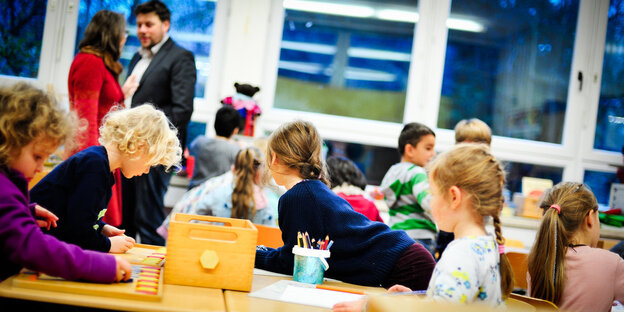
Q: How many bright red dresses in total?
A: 1